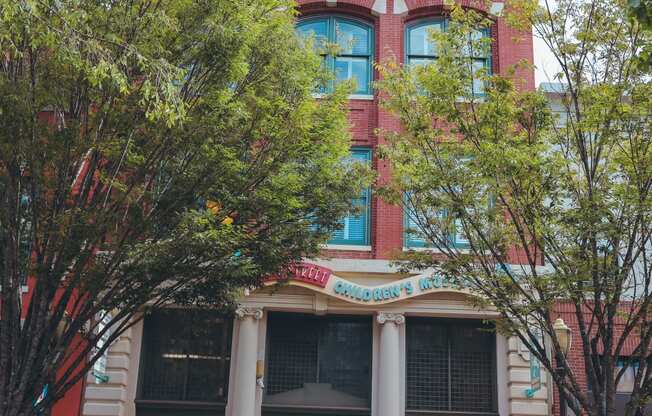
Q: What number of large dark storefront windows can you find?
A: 3